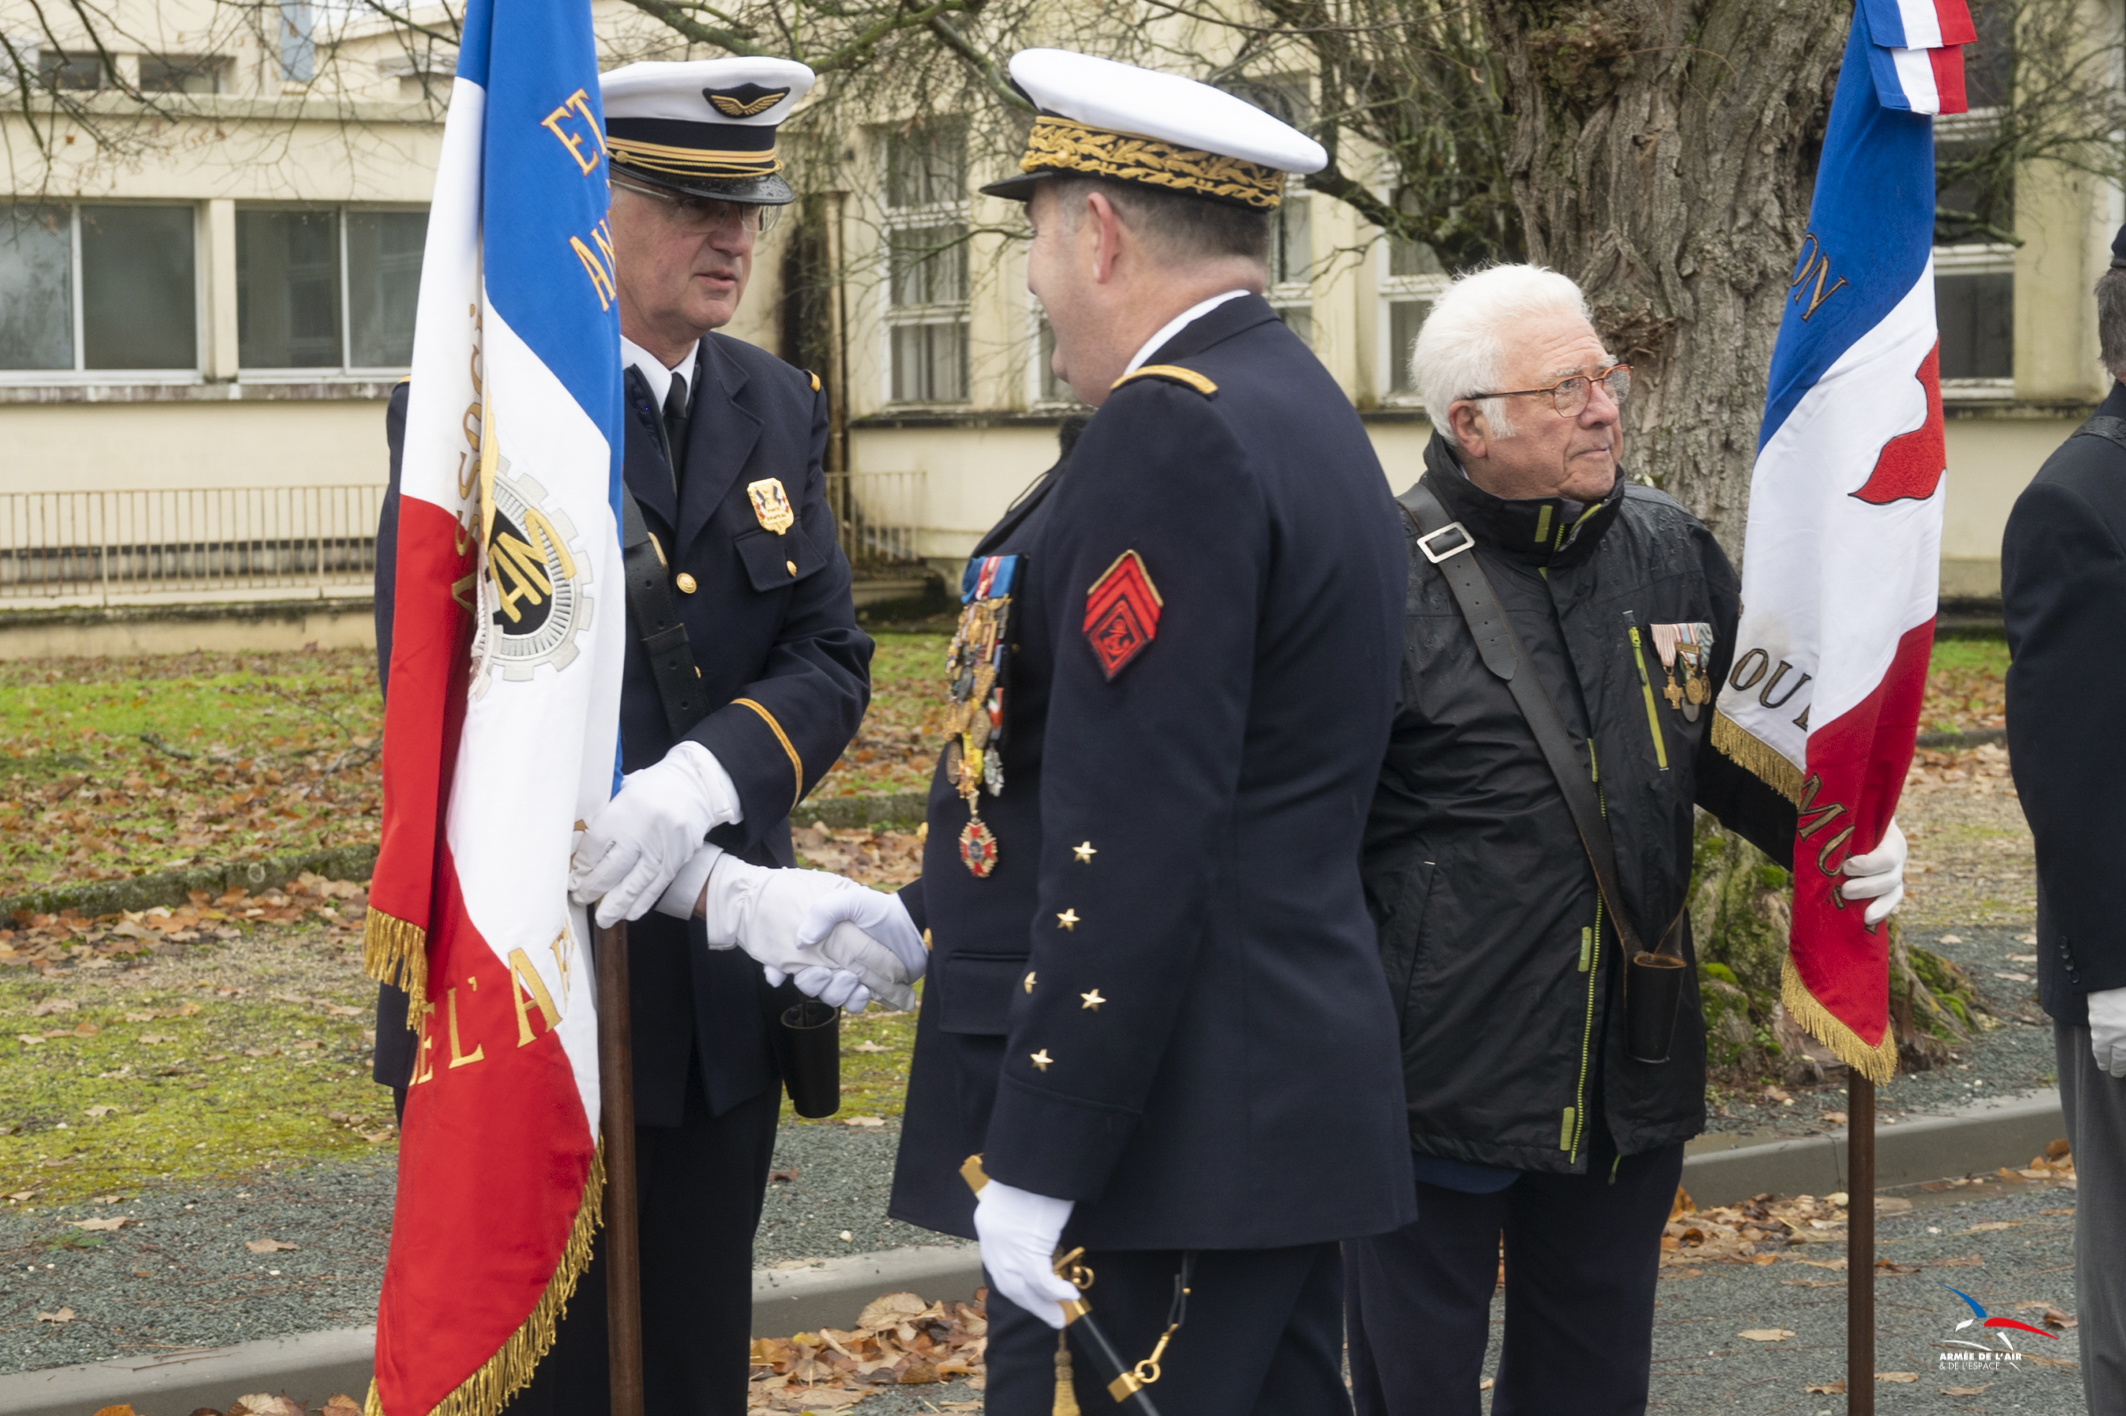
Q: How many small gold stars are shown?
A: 5